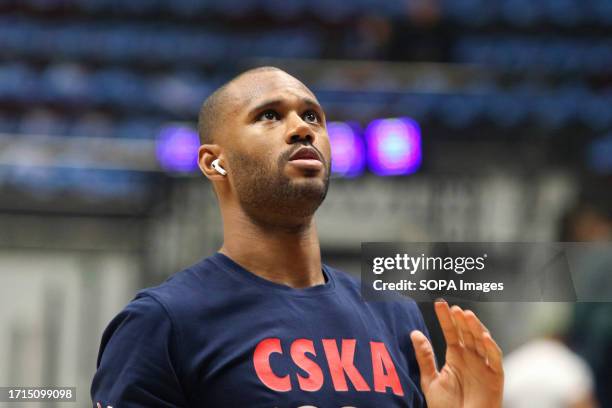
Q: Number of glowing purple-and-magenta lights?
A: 3